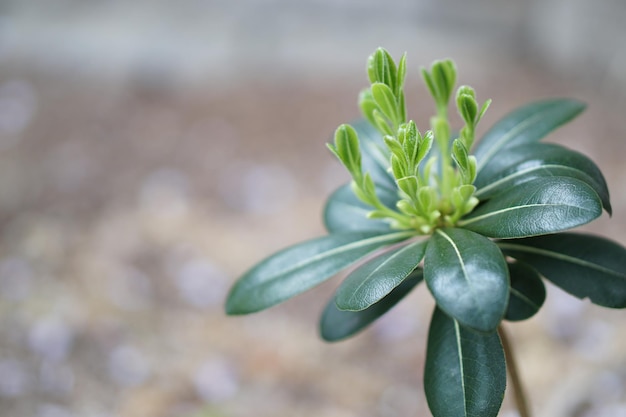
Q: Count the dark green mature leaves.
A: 12